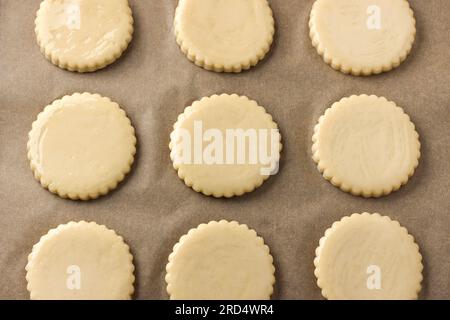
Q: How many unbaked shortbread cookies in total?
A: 9